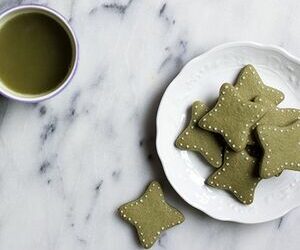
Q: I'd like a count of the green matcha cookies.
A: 7